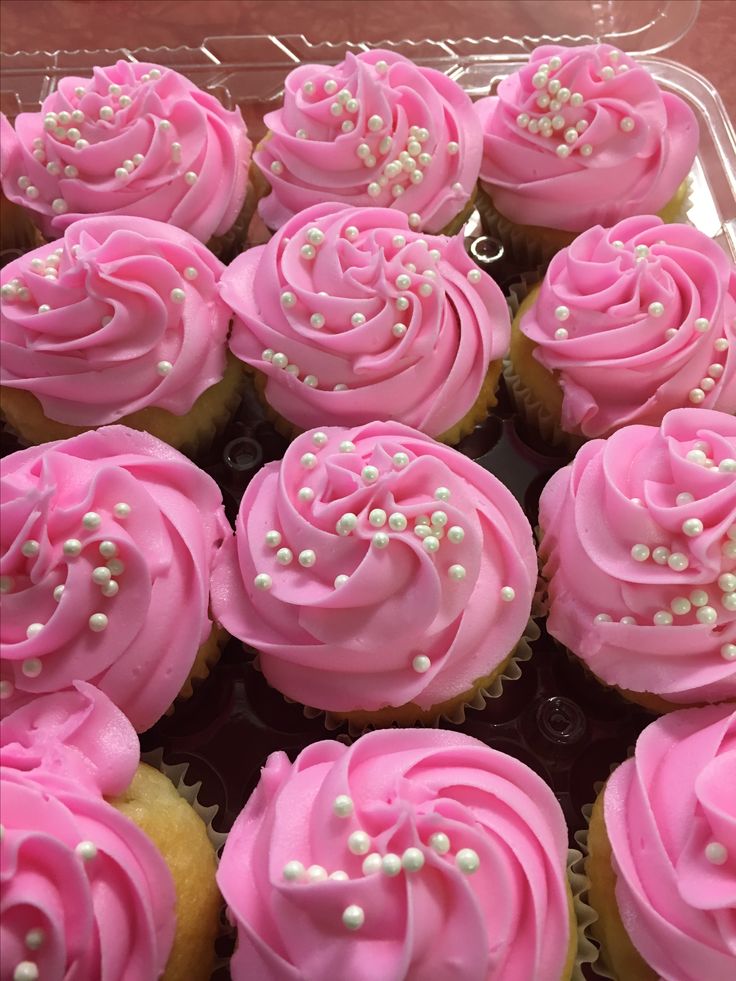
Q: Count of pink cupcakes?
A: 12